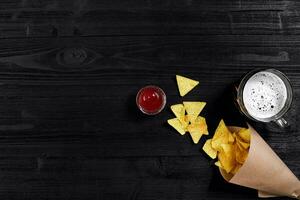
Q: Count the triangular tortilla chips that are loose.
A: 6